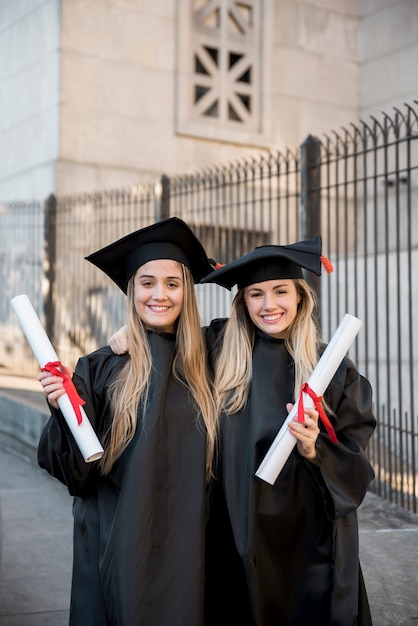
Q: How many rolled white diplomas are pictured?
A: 2